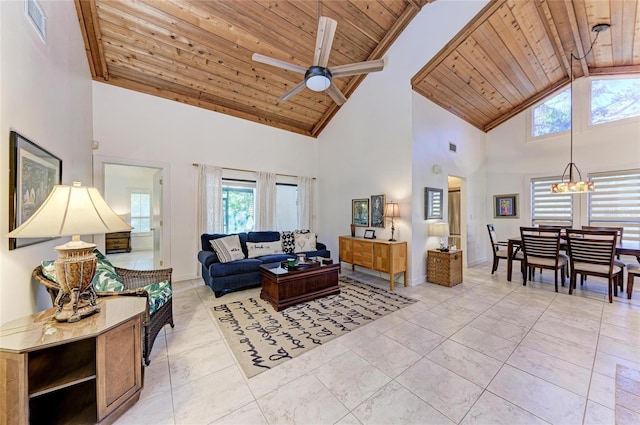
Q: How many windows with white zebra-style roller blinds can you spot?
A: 2